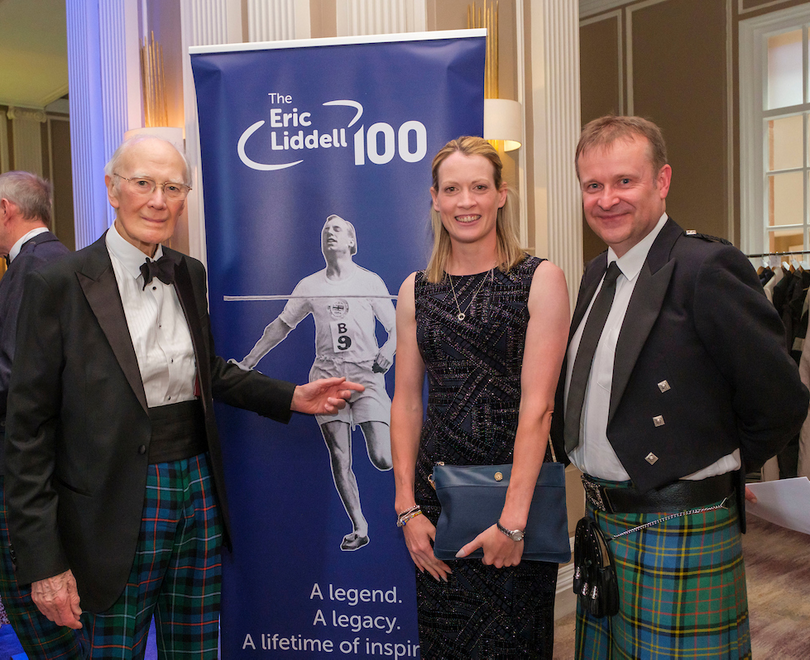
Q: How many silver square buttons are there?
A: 3